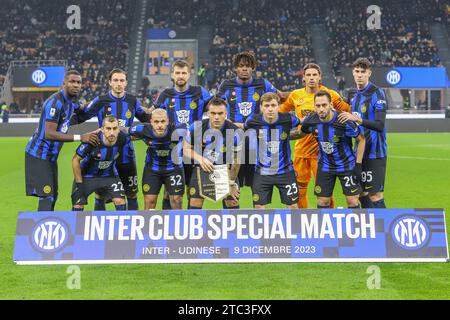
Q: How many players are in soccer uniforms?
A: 11